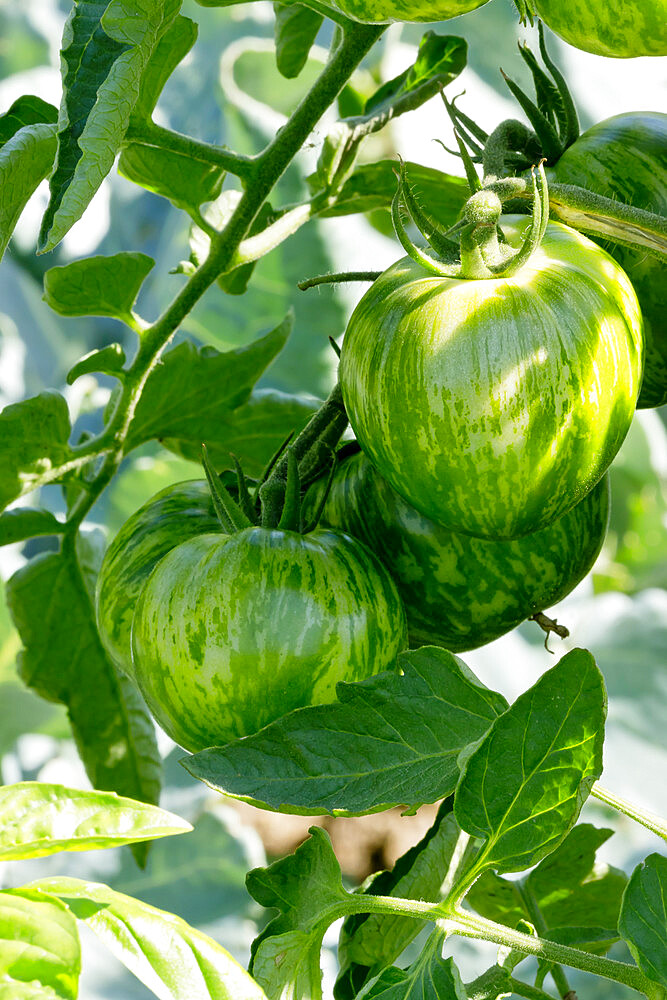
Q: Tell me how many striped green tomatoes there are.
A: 7